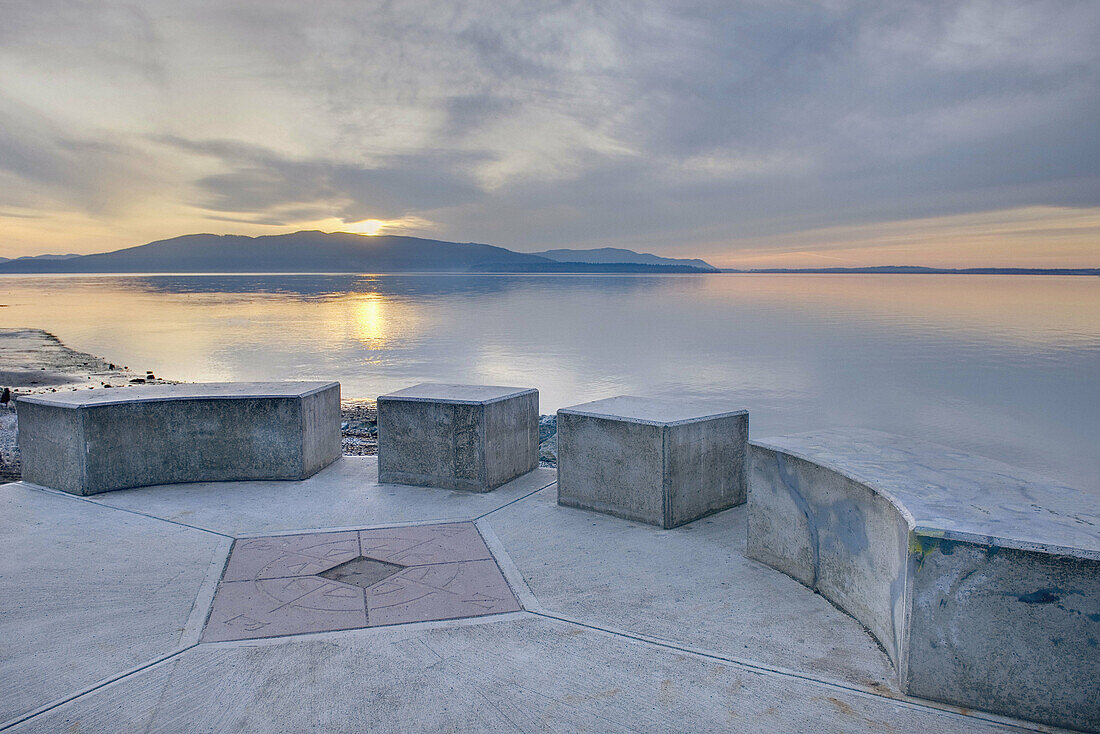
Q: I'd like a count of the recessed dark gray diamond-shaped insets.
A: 1